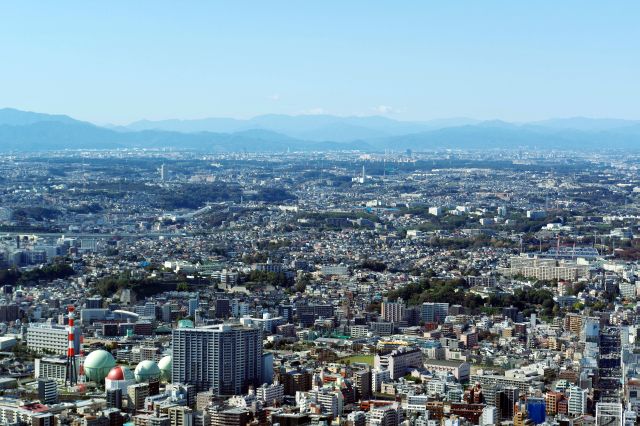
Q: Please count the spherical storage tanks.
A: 4